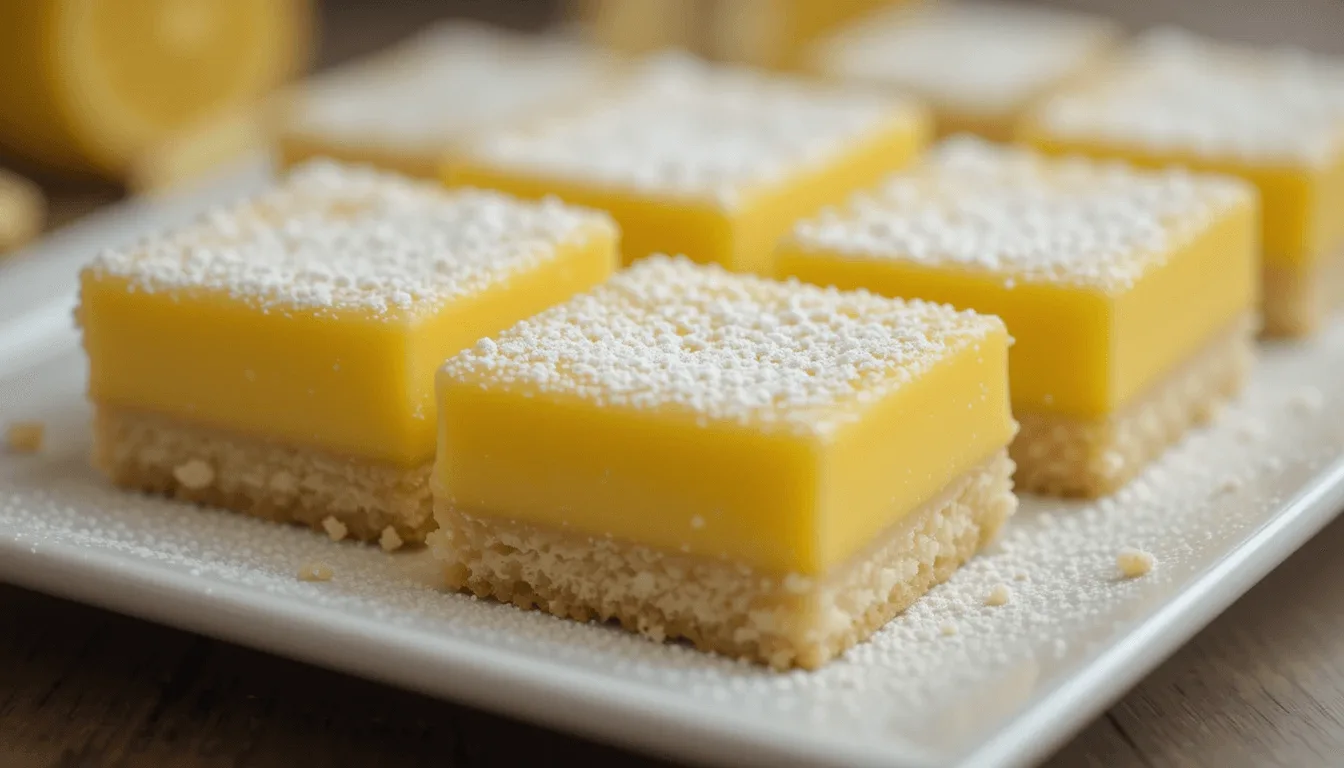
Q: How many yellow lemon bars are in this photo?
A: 7